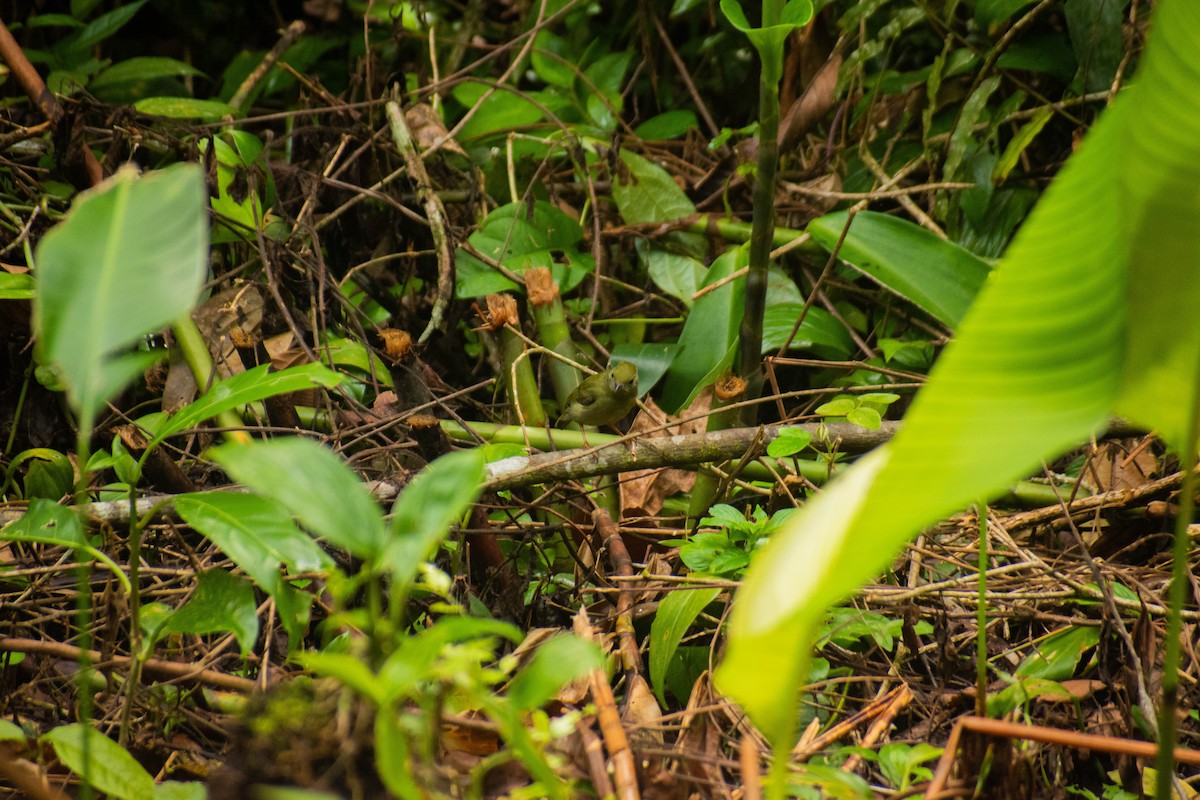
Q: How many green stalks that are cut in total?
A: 3